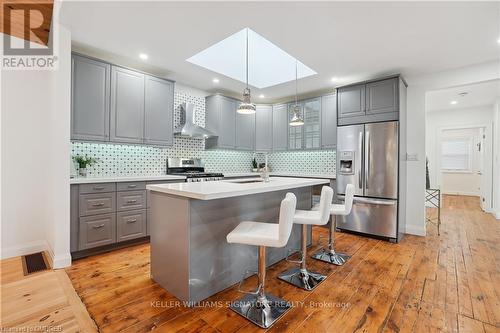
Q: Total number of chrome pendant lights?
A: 2